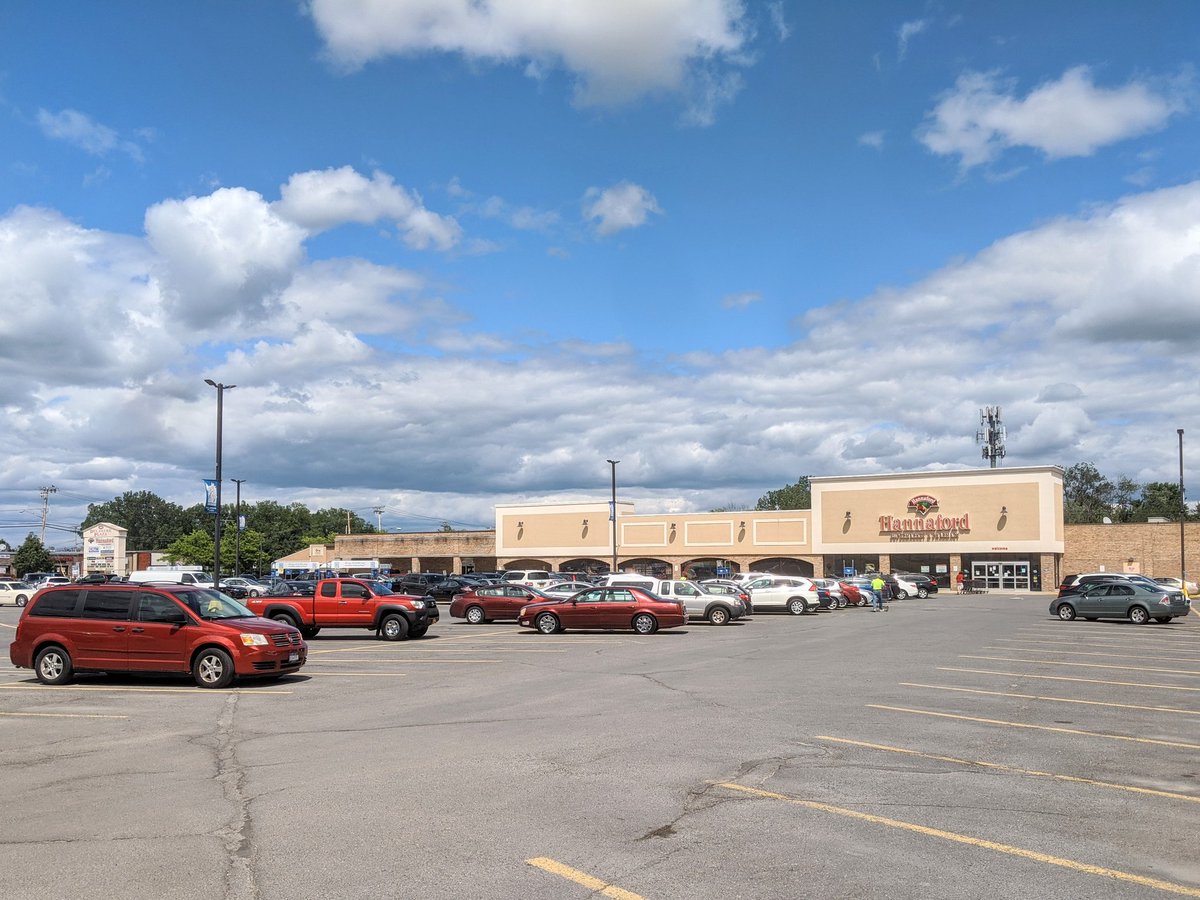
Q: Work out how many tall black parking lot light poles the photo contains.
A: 4